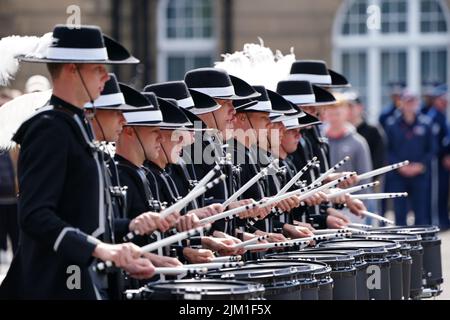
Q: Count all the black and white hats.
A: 11